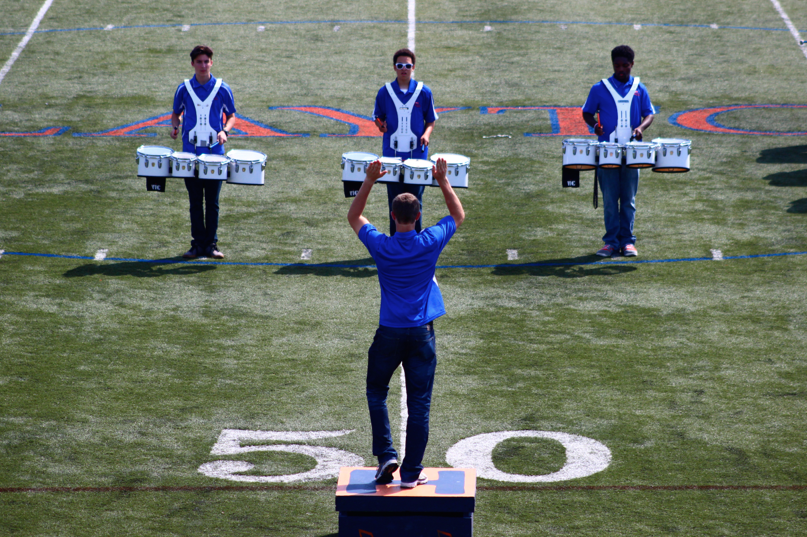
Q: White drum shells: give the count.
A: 12